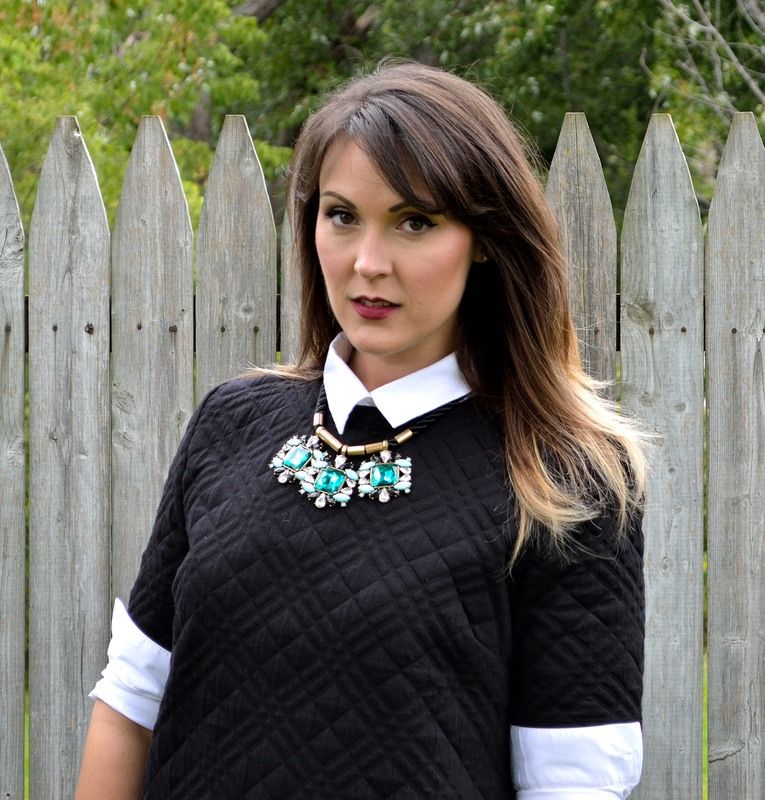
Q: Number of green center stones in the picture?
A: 3